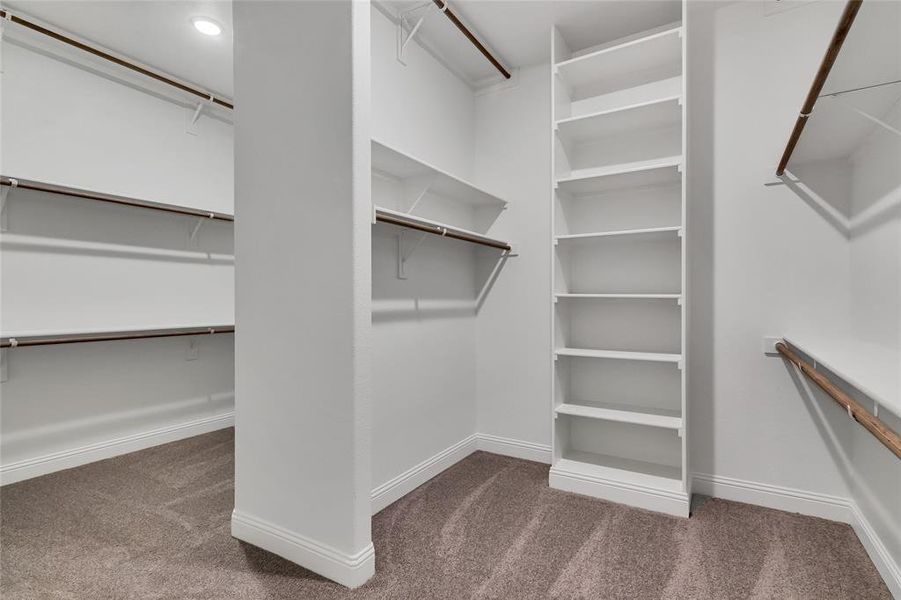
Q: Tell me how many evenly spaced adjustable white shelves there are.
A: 7